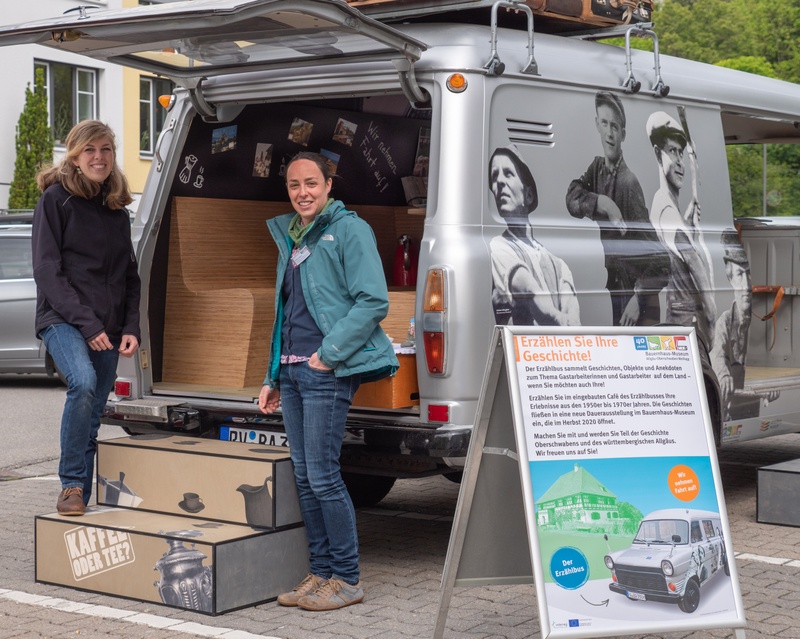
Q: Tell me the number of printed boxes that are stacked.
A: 2